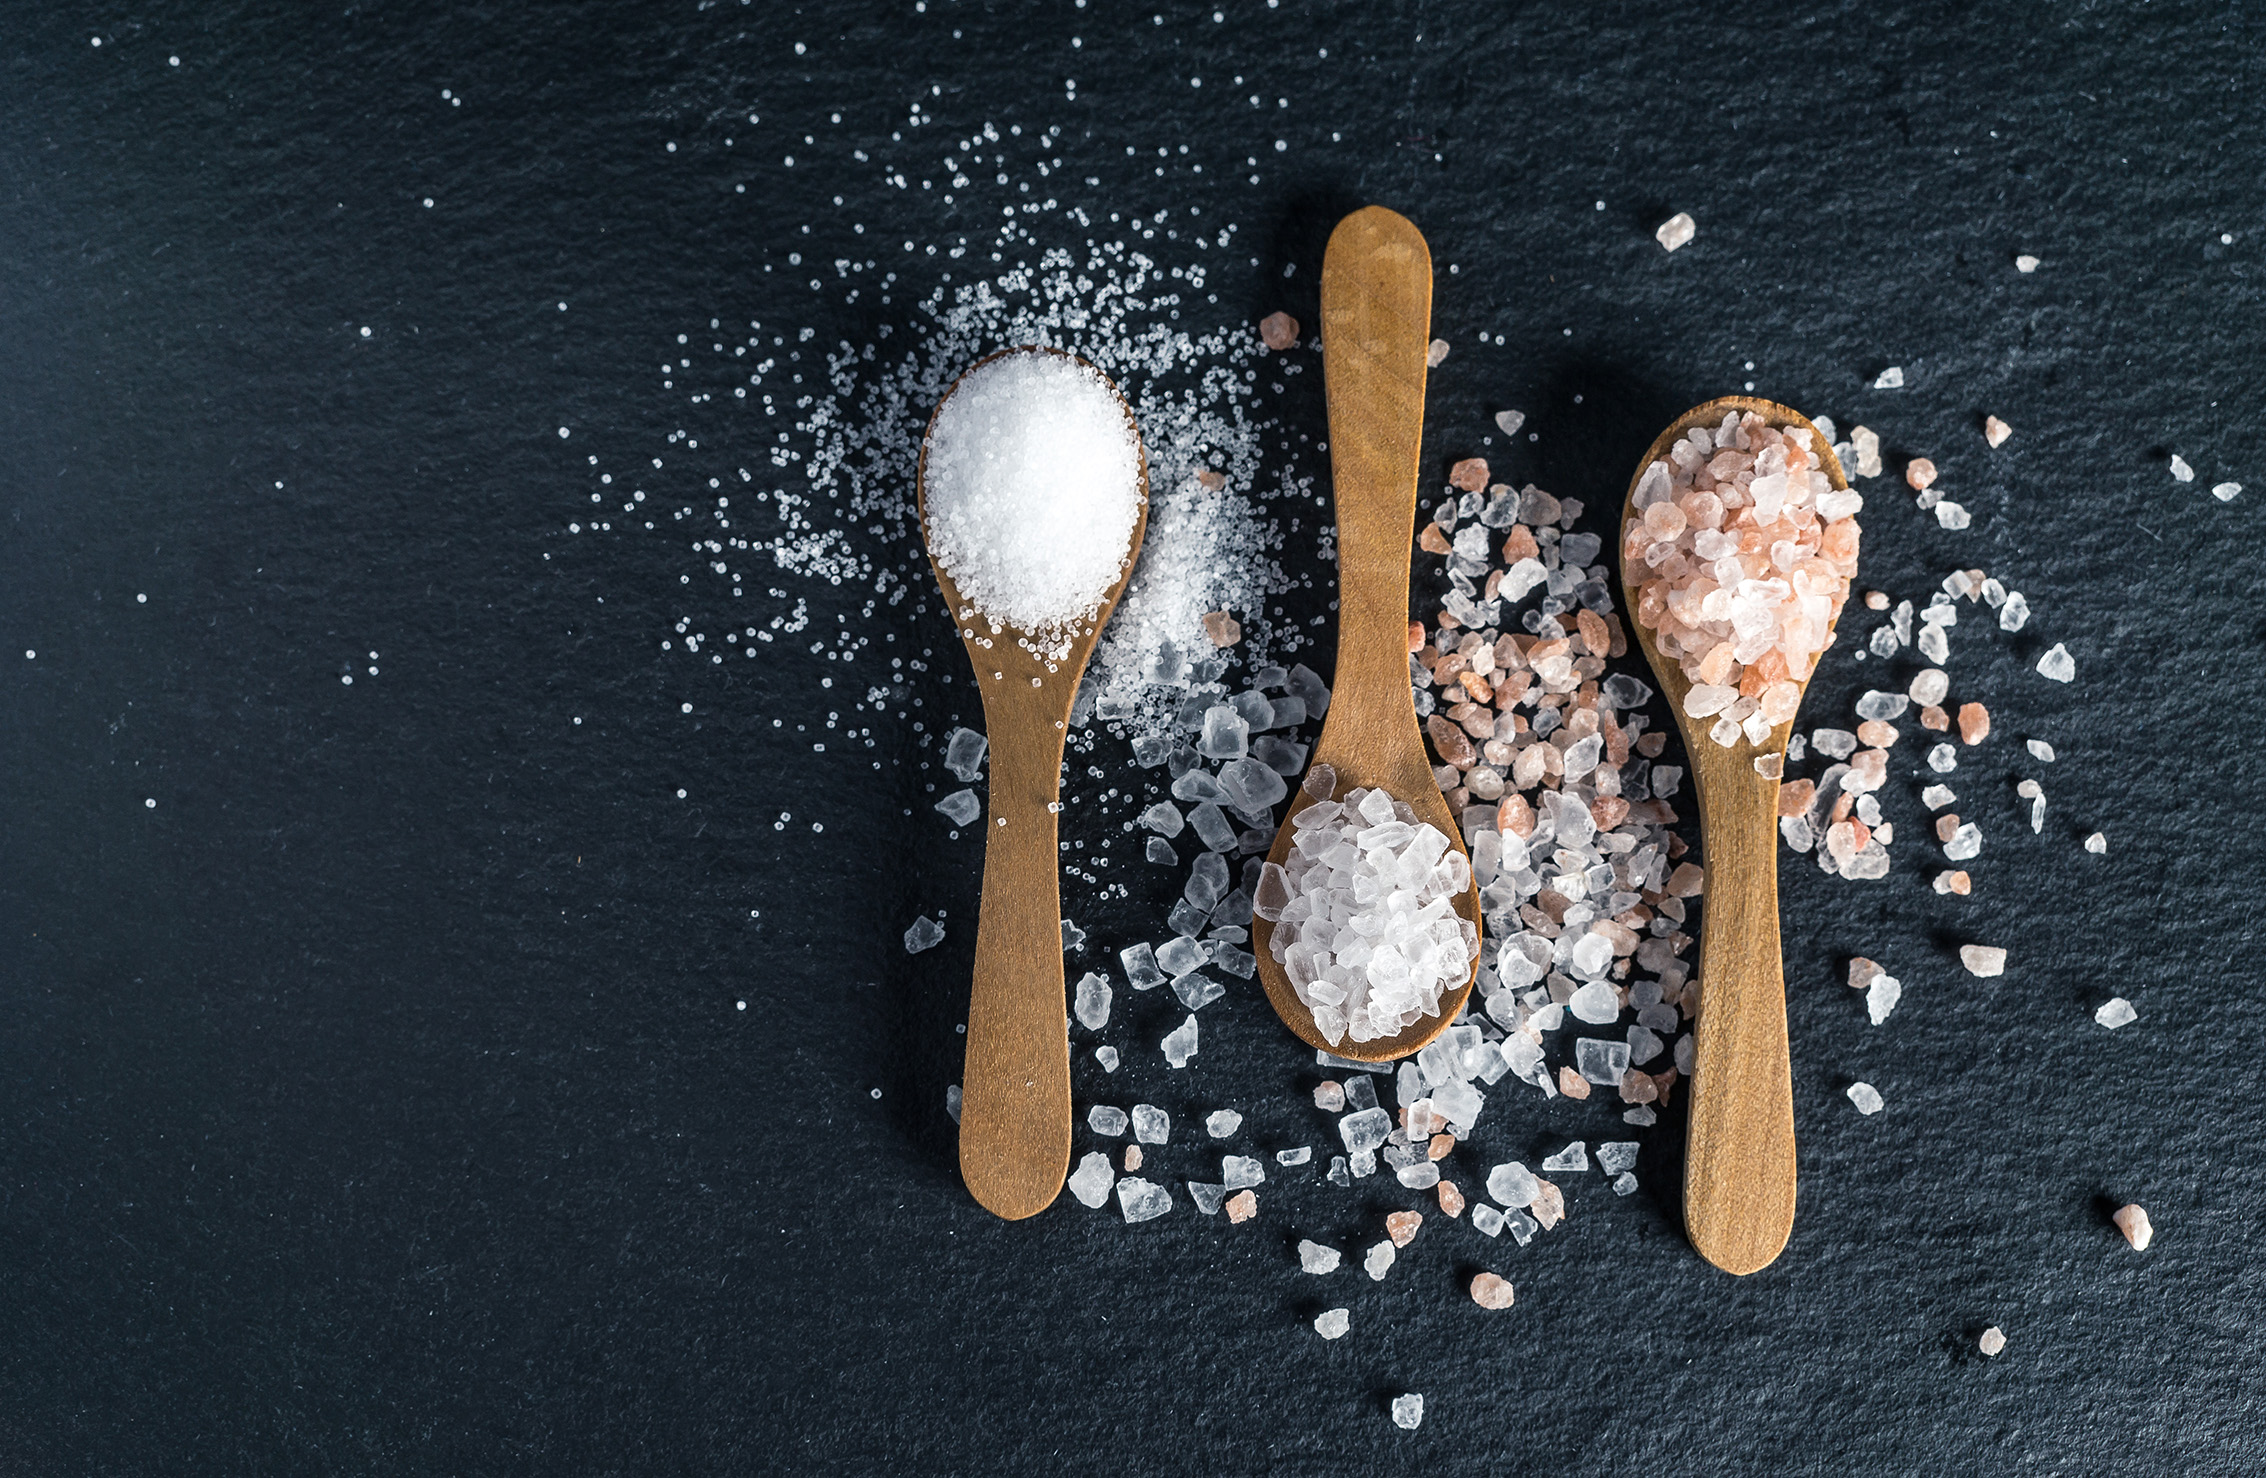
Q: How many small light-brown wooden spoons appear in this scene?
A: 3